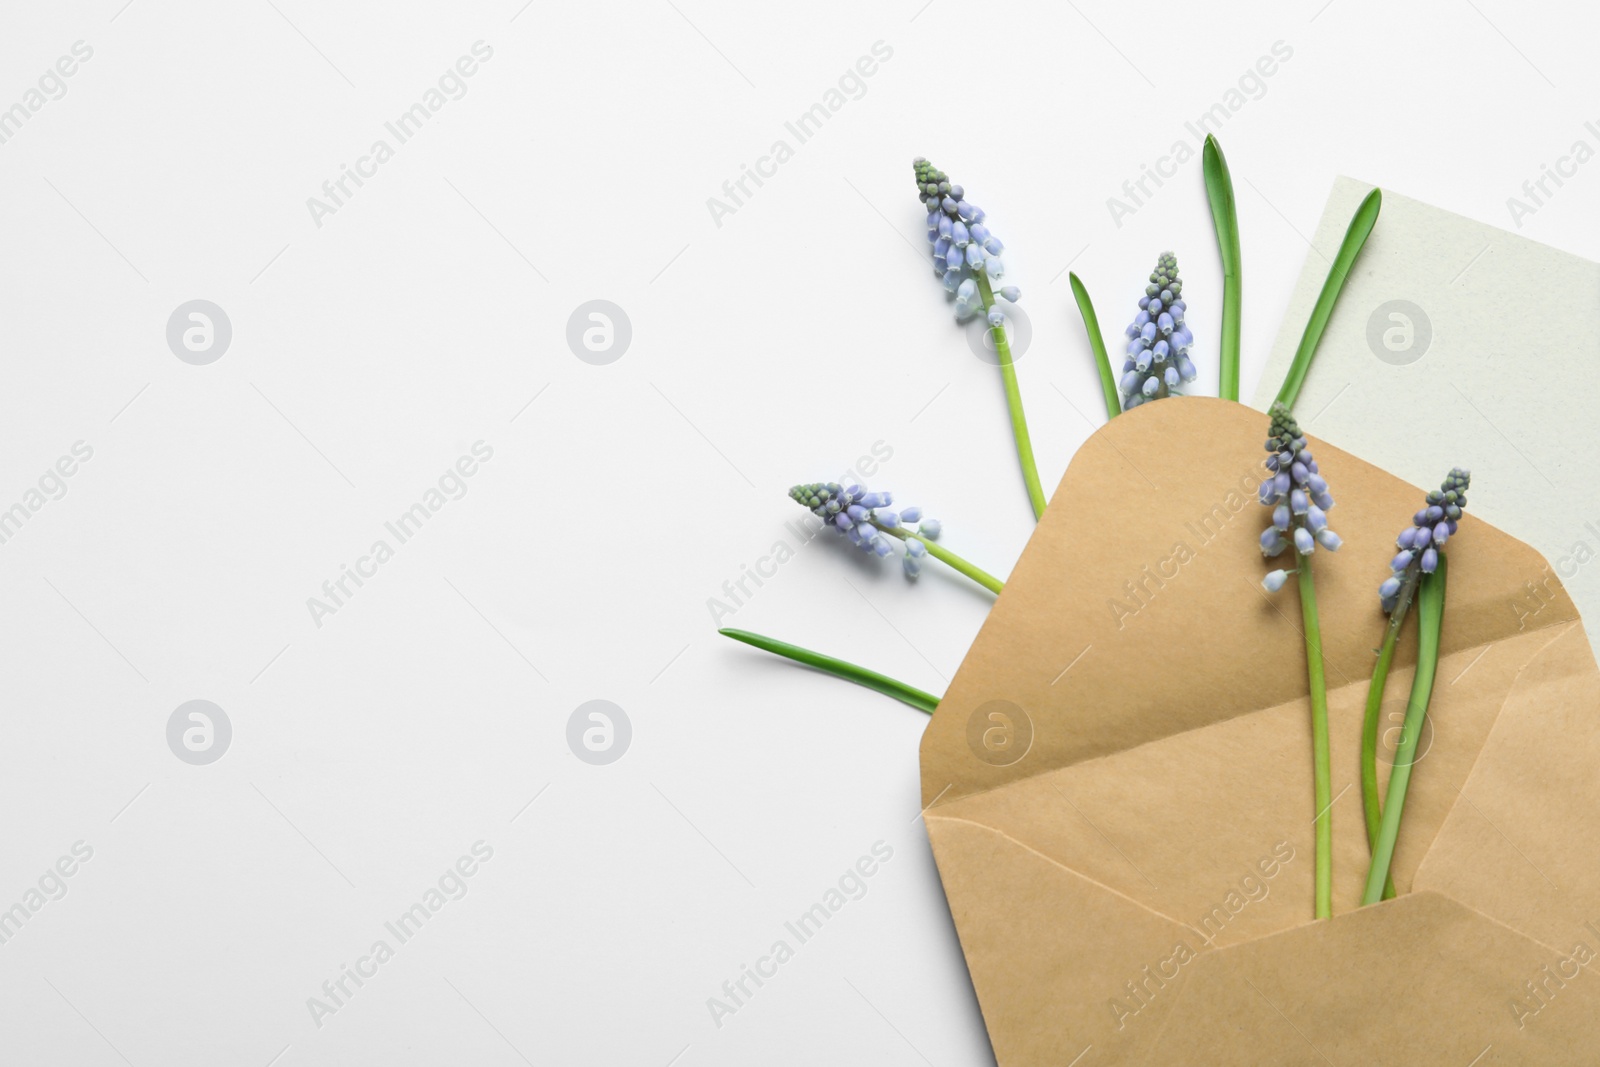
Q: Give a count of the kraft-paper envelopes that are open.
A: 1